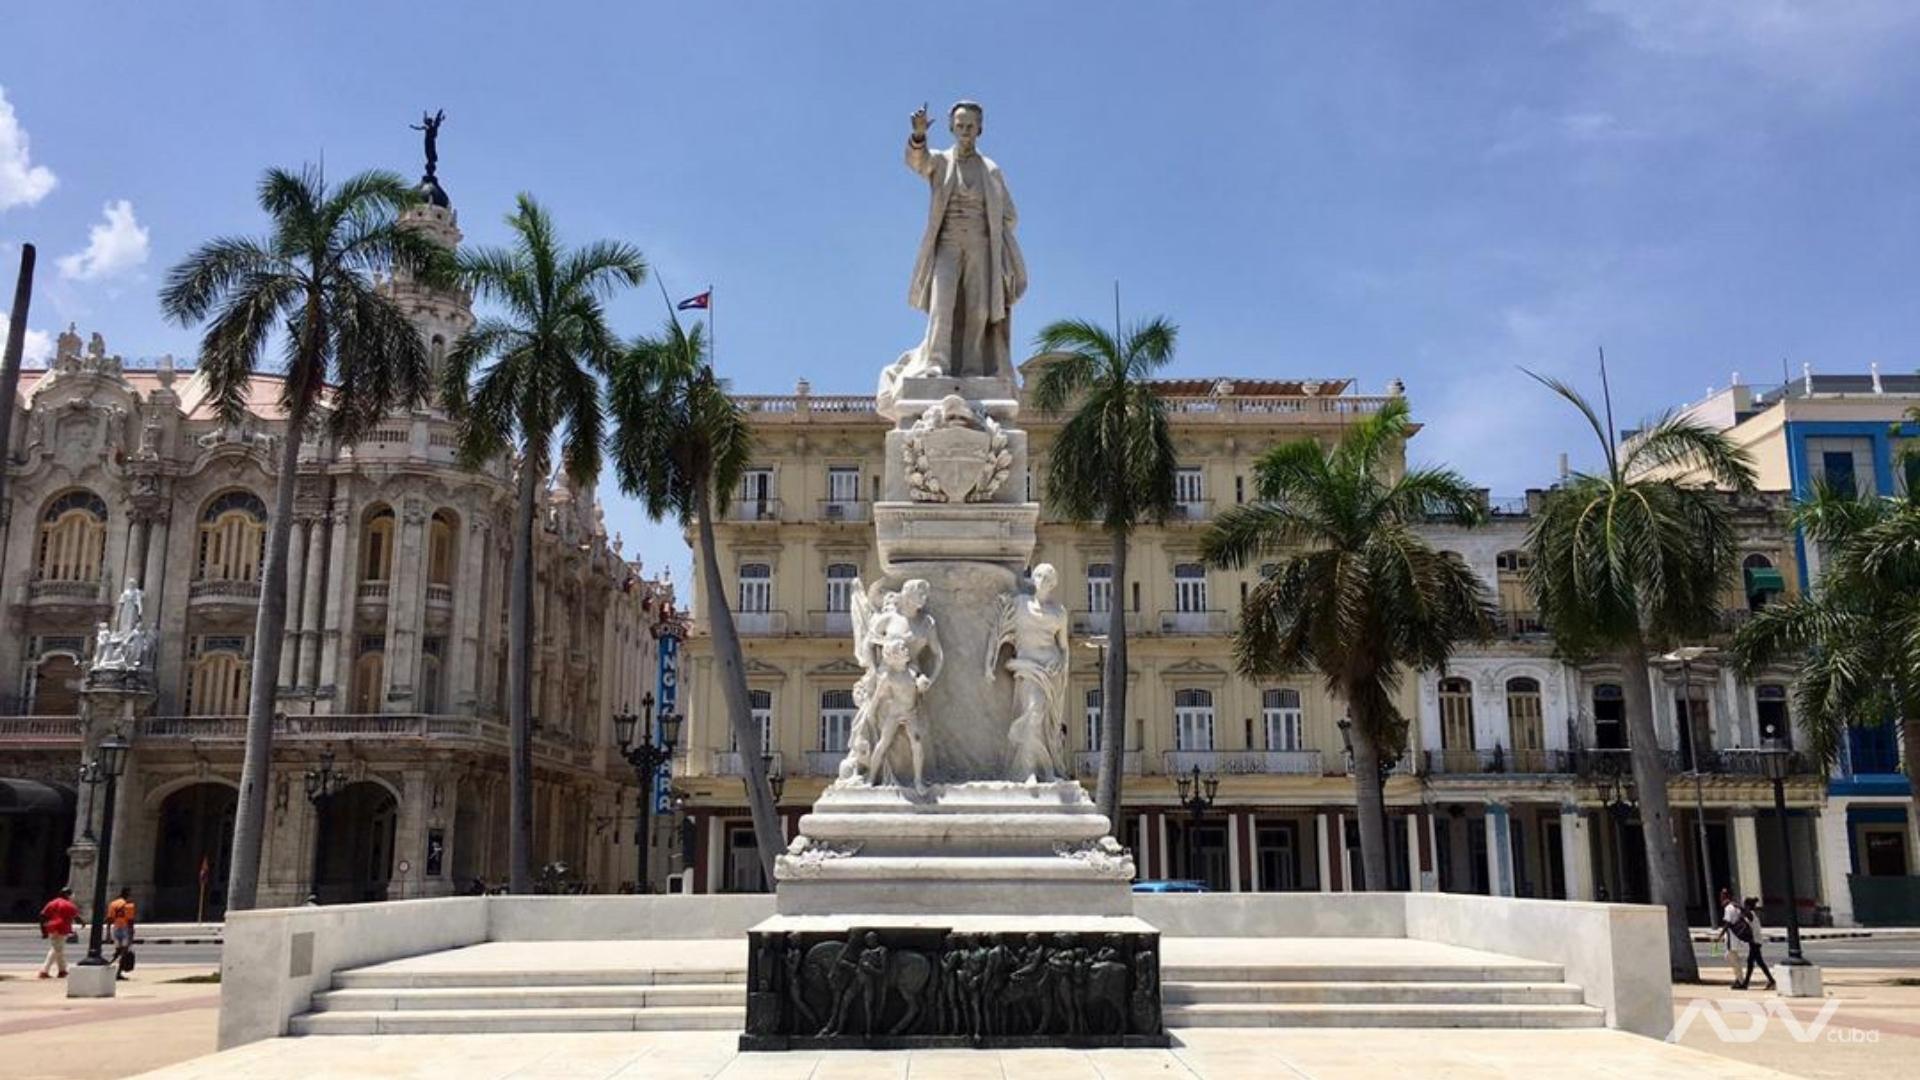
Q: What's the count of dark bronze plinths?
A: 1